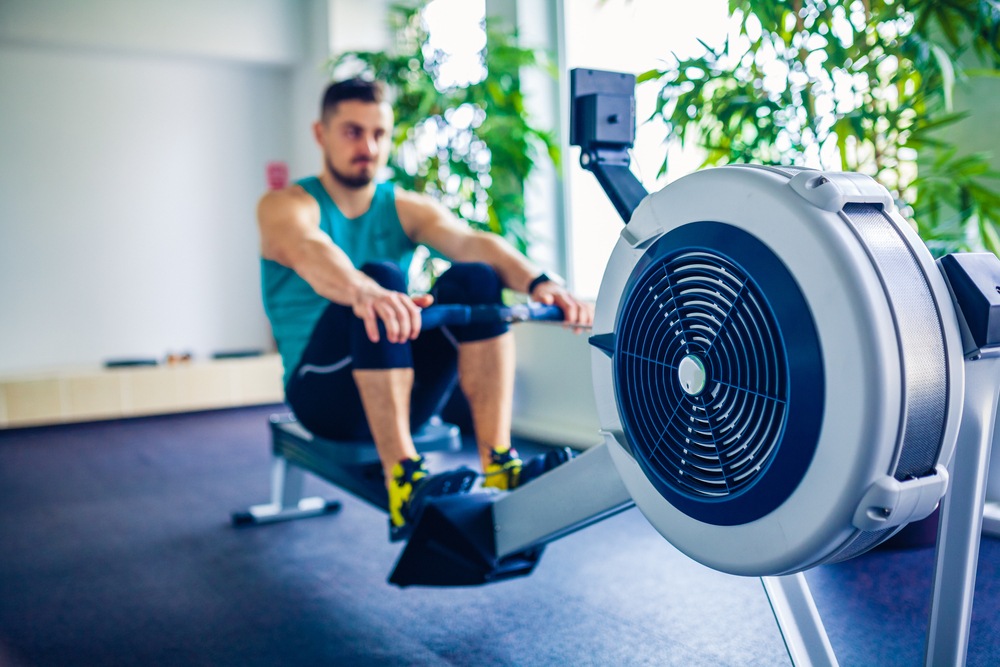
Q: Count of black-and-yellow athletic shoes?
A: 2